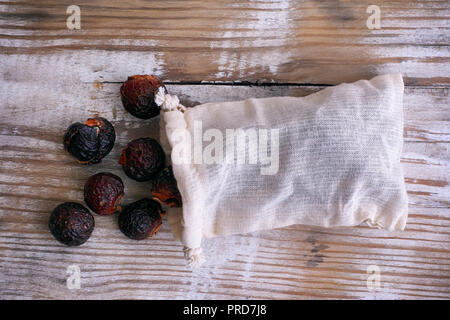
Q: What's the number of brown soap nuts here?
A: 7